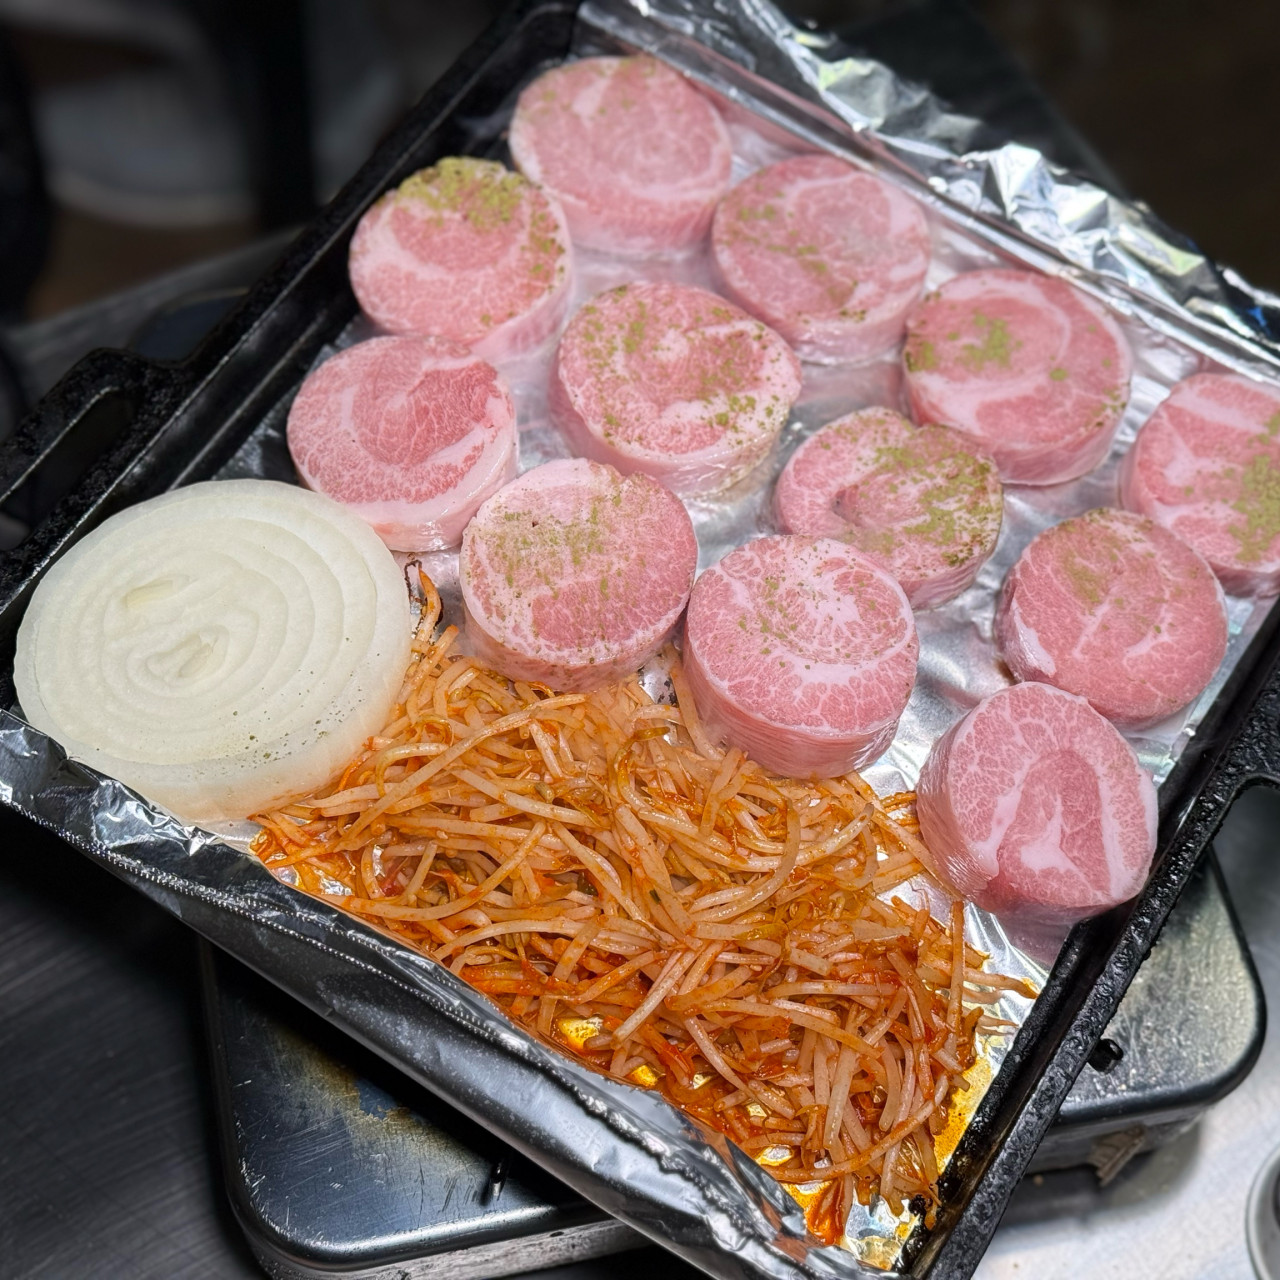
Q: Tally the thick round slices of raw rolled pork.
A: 12